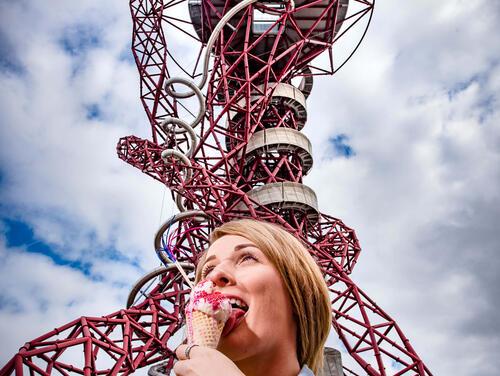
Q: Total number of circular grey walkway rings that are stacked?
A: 3